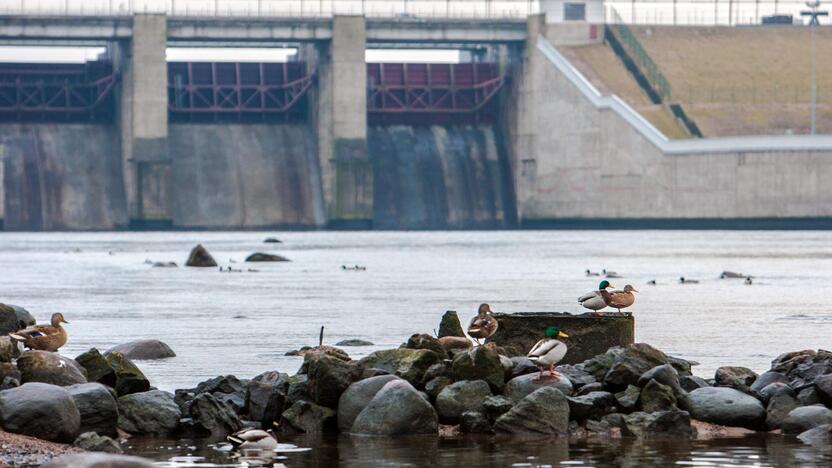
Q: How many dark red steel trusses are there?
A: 3